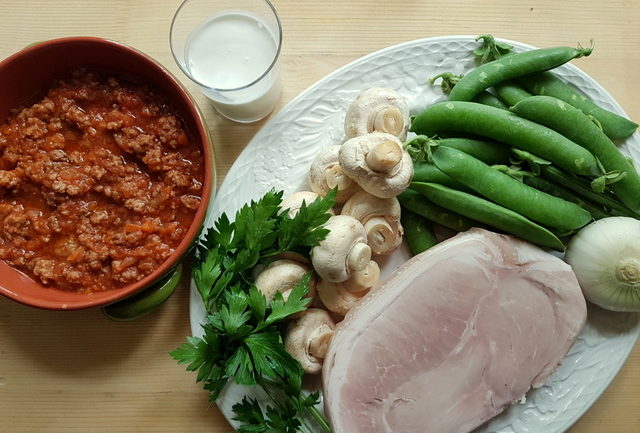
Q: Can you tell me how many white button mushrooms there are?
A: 9